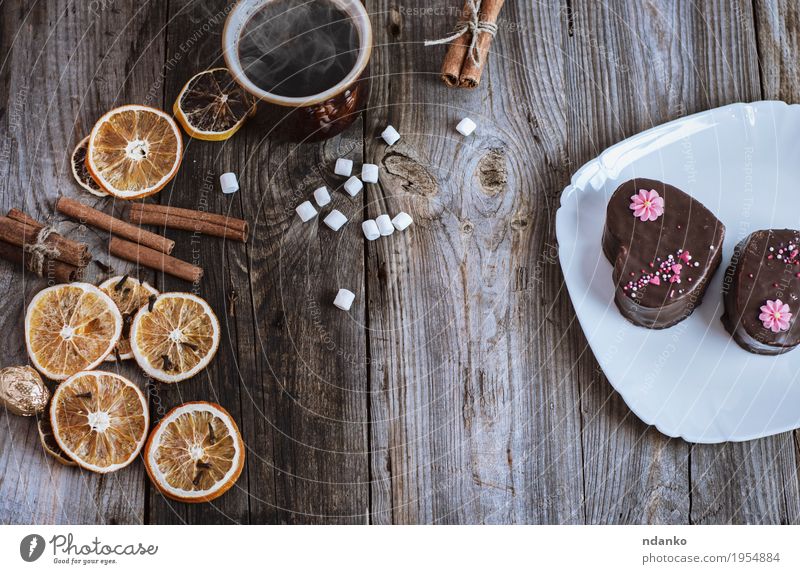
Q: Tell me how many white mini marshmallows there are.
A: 13